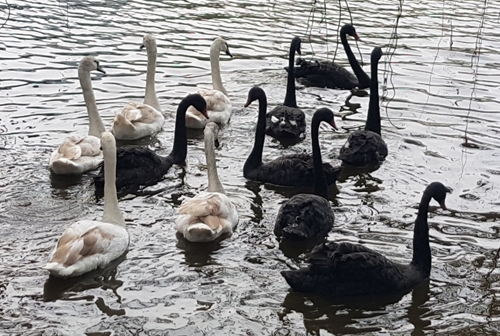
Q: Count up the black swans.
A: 7